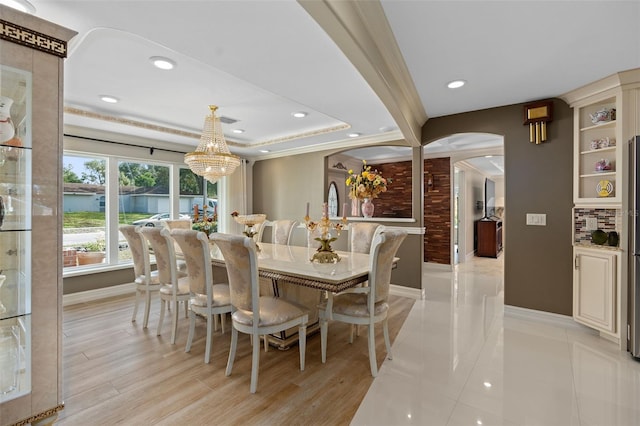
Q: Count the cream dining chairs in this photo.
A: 10